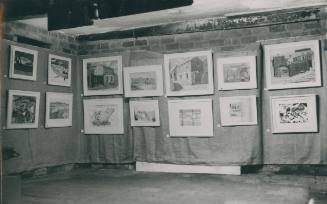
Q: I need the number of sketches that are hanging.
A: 14